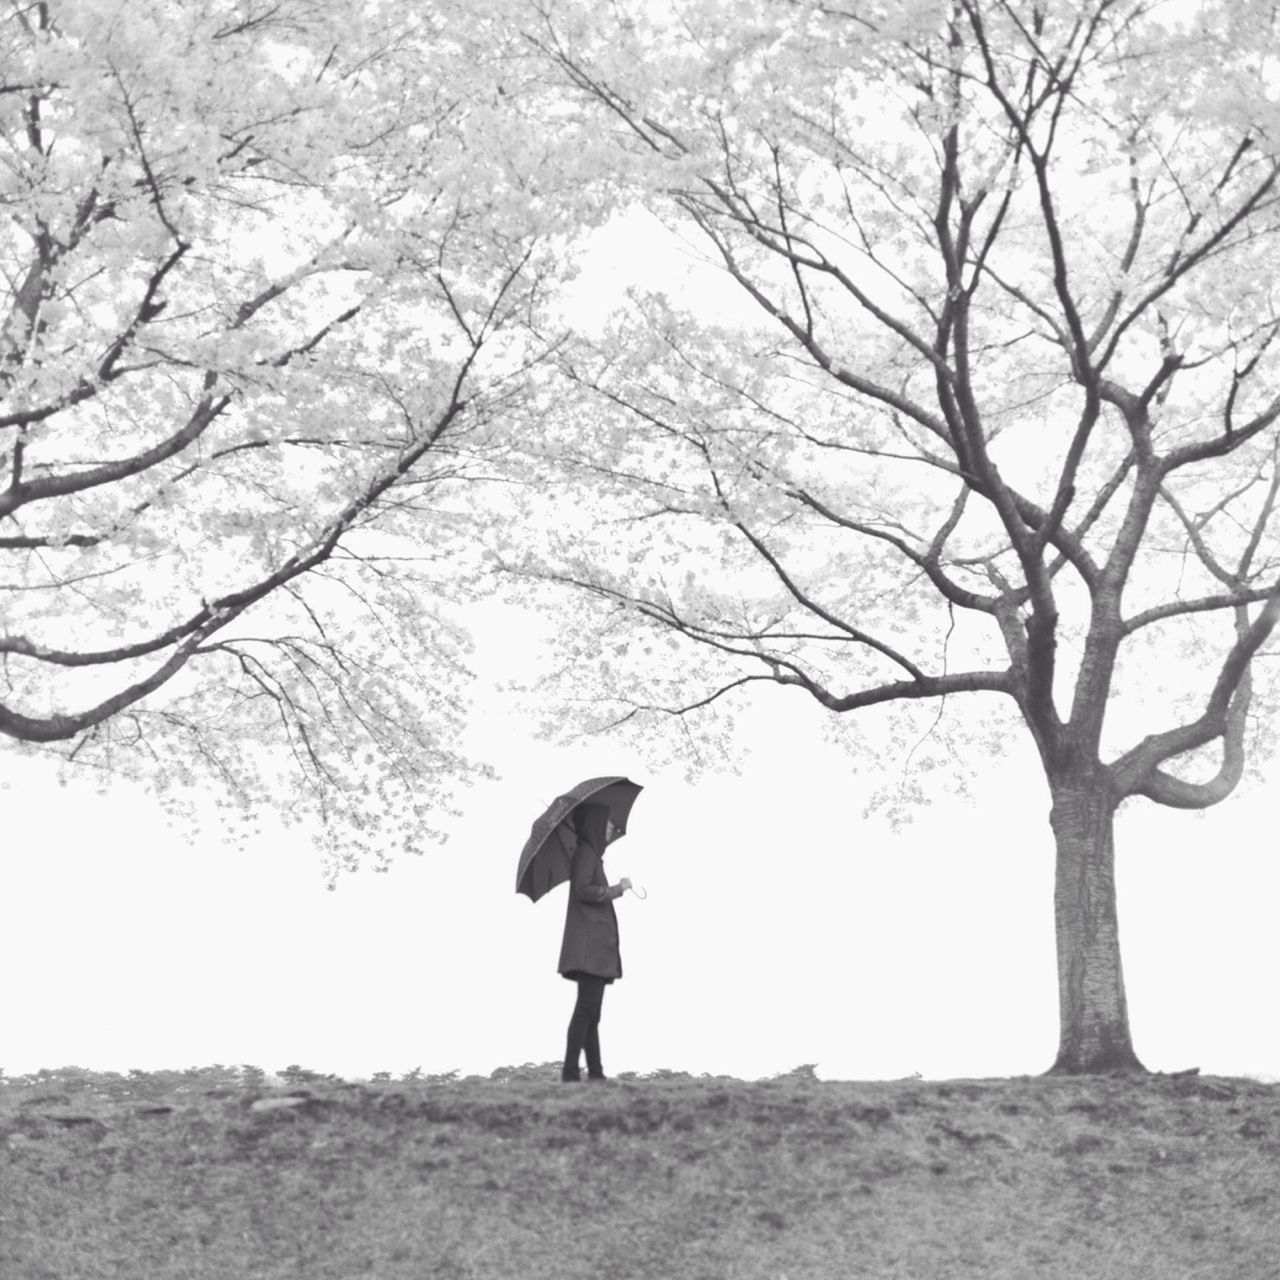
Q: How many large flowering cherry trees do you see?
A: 2